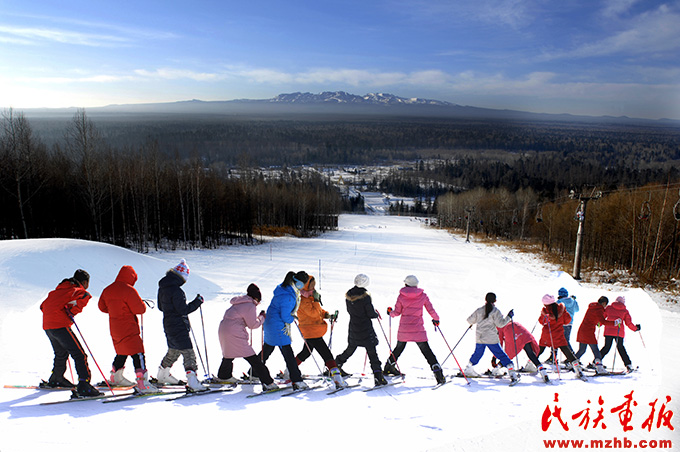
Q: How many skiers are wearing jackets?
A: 14